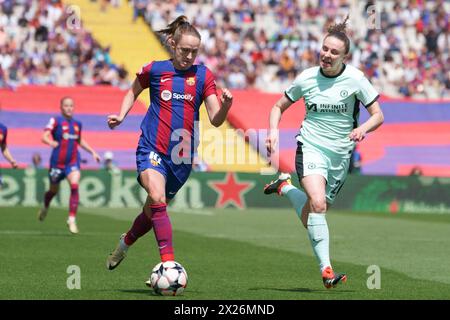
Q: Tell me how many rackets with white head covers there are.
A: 0